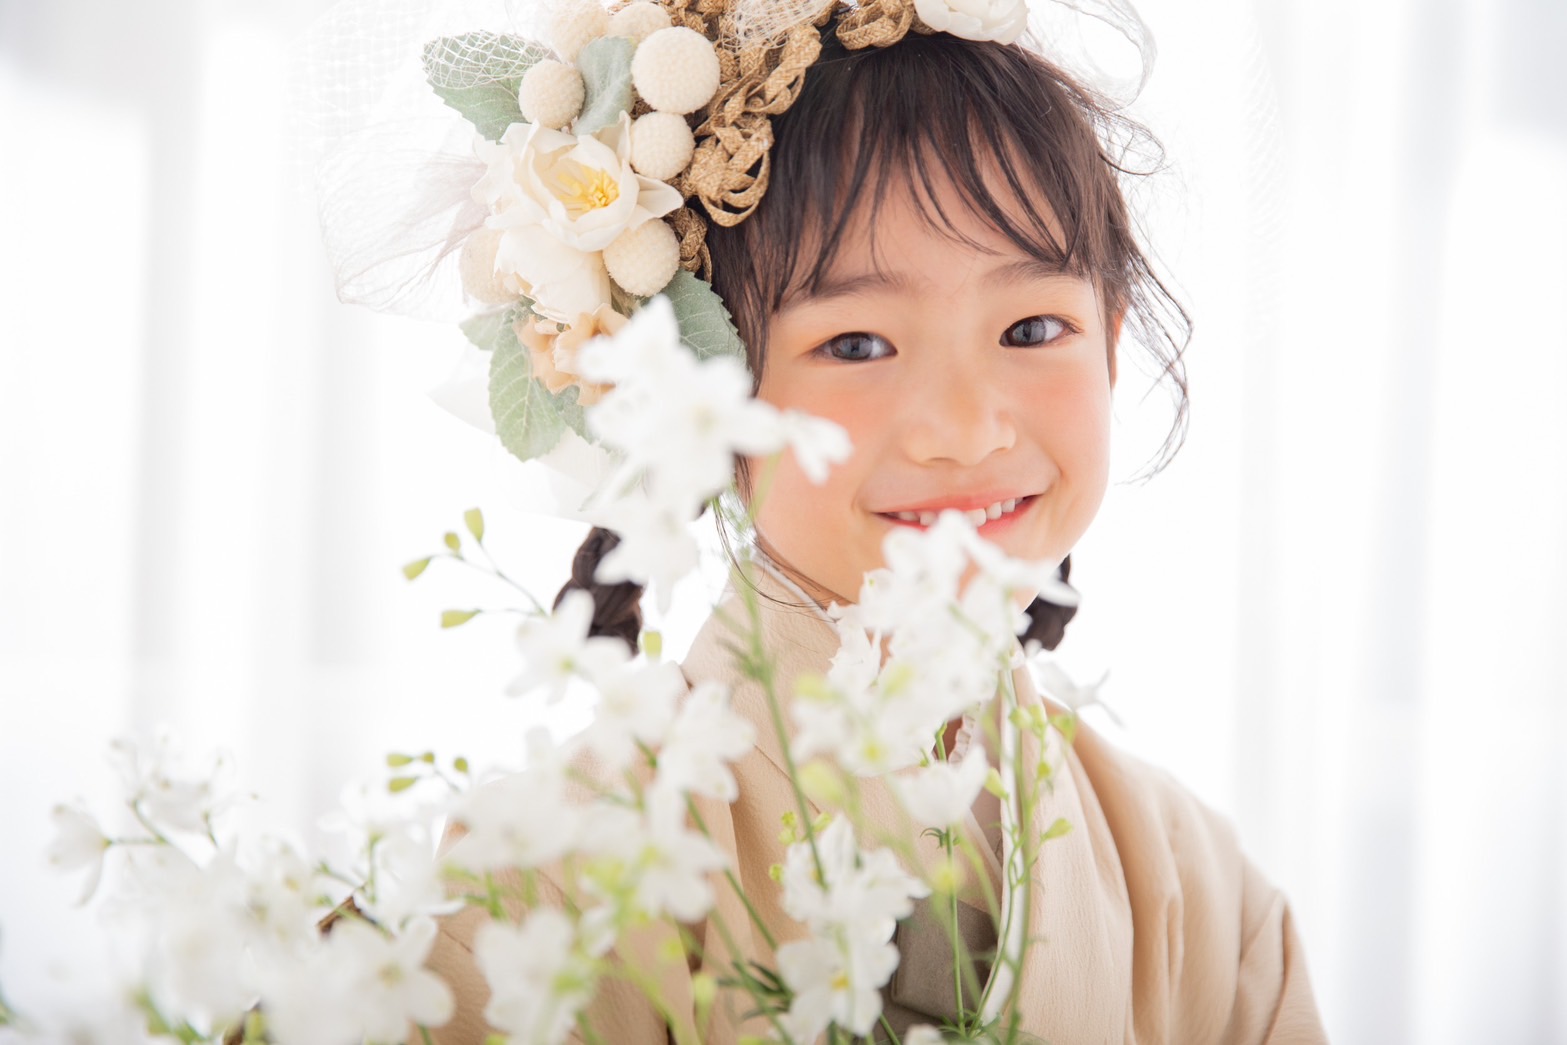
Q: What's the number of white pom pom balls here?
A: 7